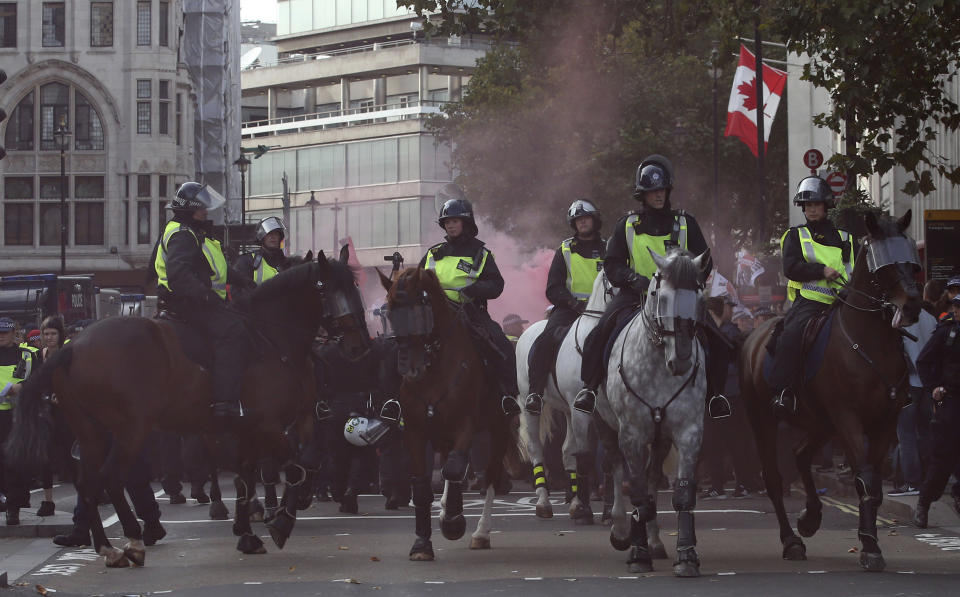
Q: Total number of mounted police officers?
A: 6